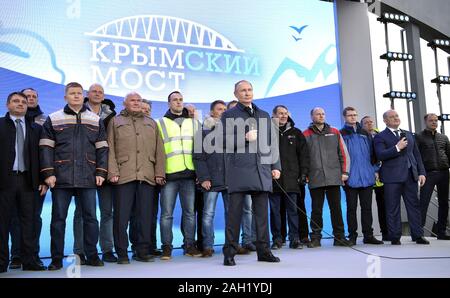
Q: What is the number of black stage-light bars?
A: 6